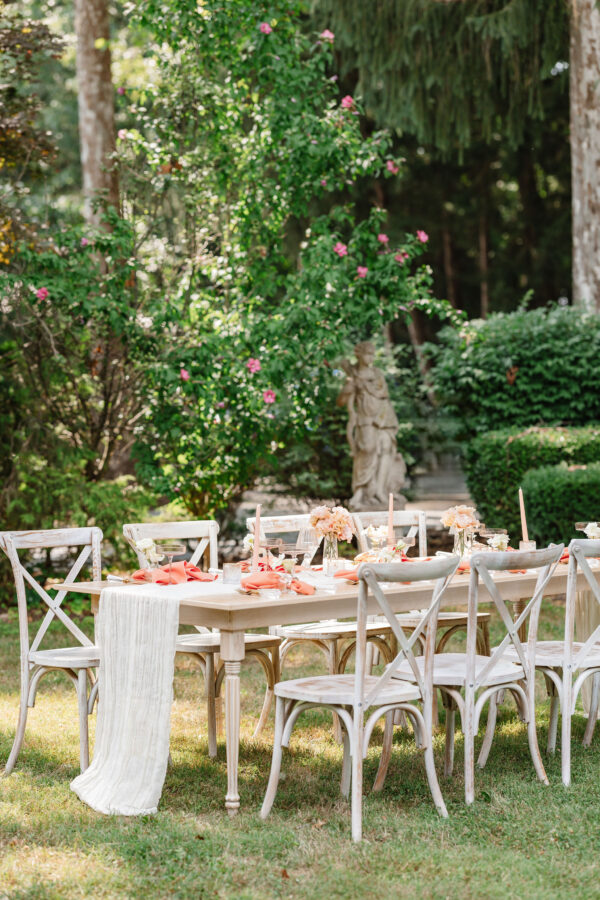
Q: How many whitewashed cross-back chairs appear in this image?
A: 7